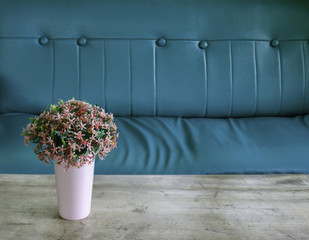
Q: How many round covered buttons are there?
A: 5